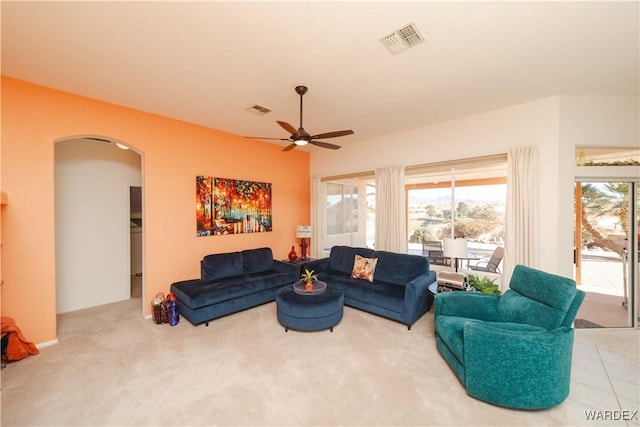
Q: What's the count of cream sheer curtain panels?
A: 3